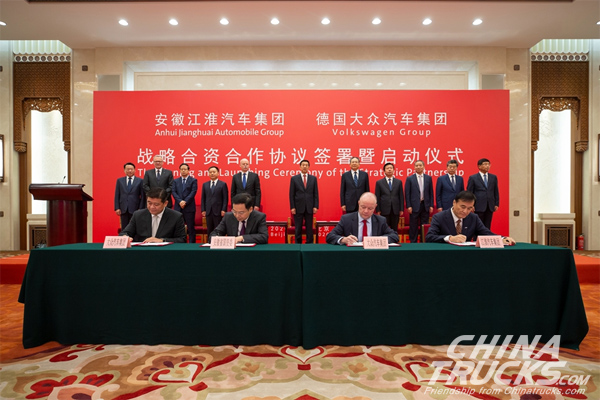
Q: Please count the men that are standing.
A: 11